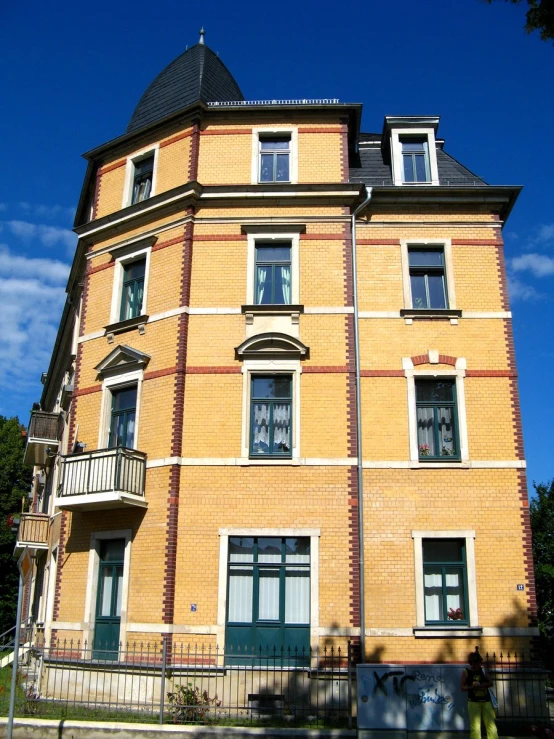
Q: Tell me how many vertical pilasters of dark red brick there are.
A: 4